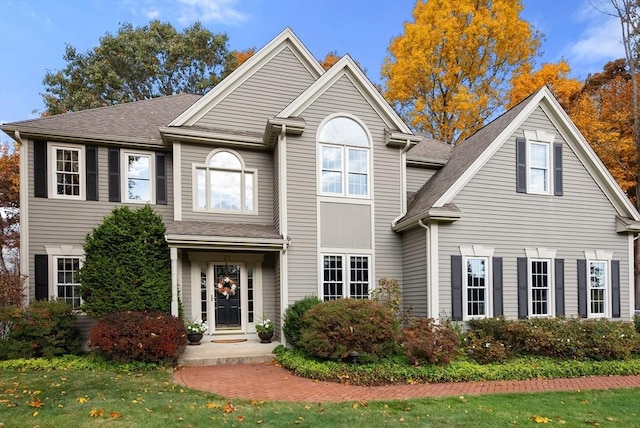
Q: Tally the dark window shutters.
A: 13